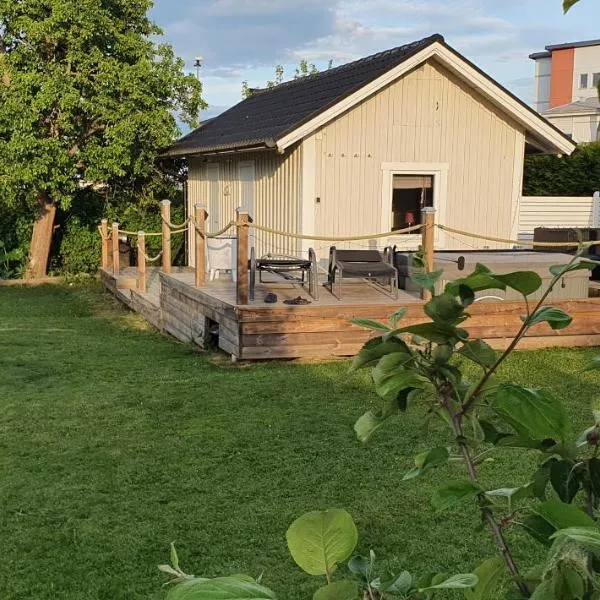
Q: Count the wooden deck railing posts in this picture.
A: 7